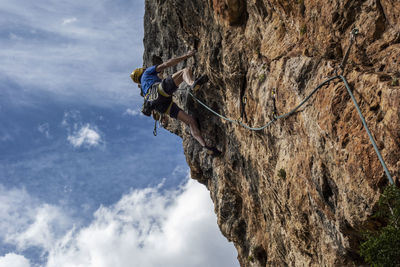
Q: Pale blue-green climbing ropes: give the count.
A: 1